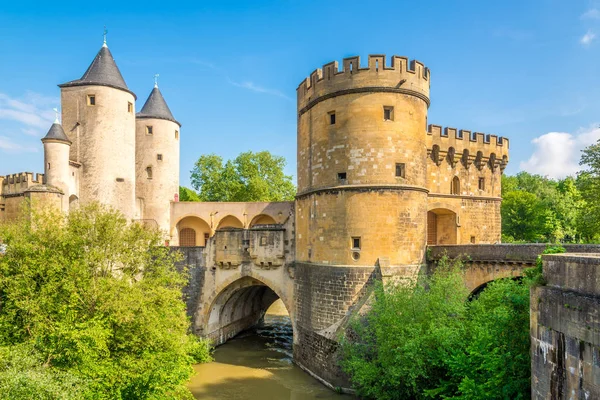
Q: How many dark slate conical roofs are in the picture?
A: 3